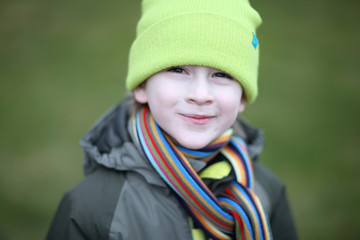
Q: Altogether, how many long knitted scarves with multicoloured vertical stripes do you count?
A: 1